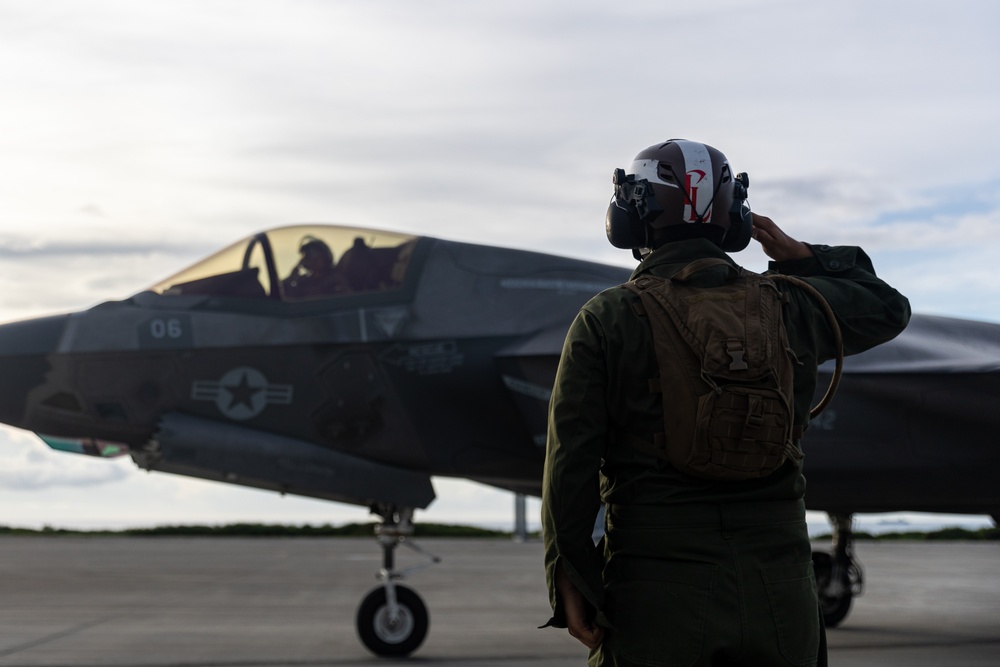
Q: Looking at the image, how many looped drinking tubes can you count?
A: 1